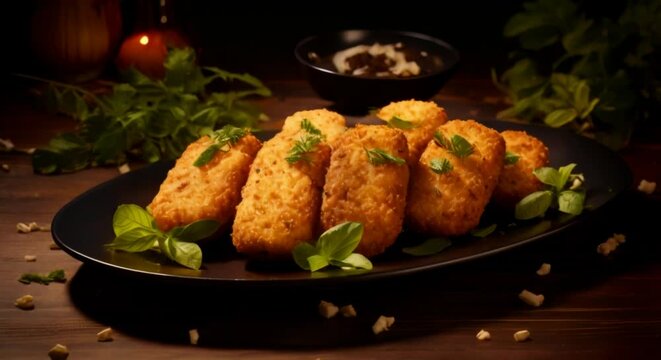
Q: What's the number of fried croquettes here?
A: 7